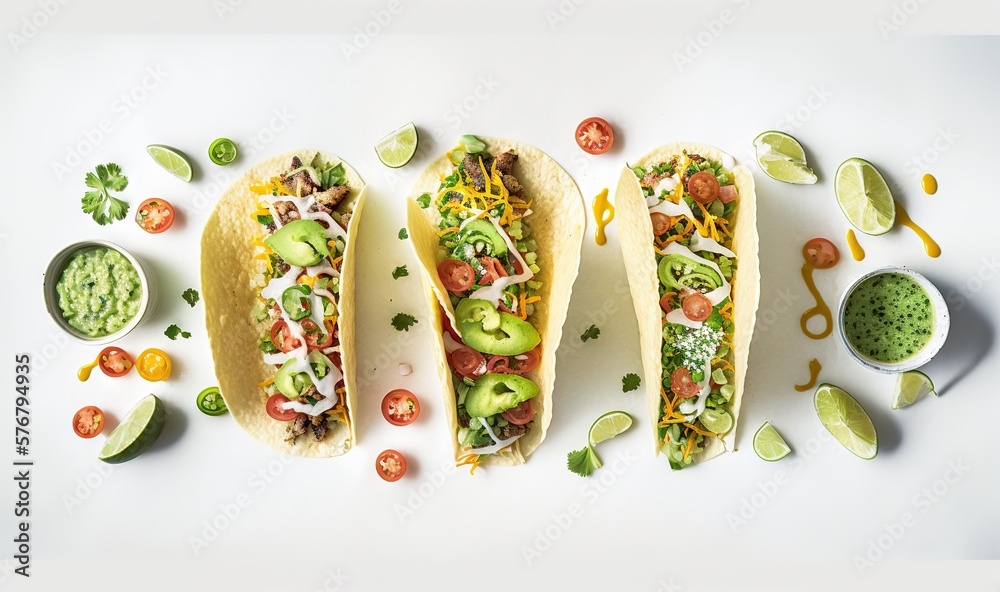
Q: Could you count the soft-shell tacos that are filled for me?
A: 3